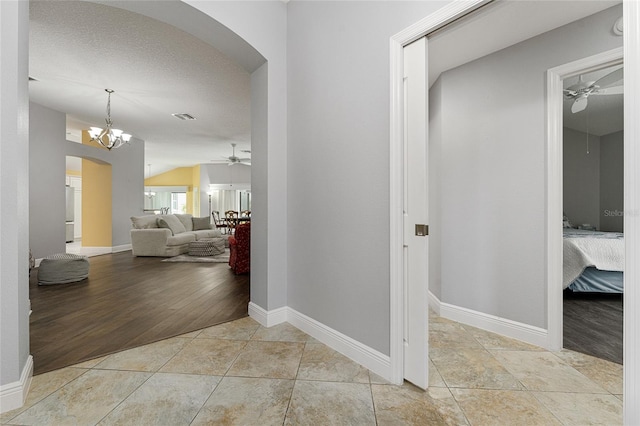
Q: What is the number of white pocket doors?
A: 1